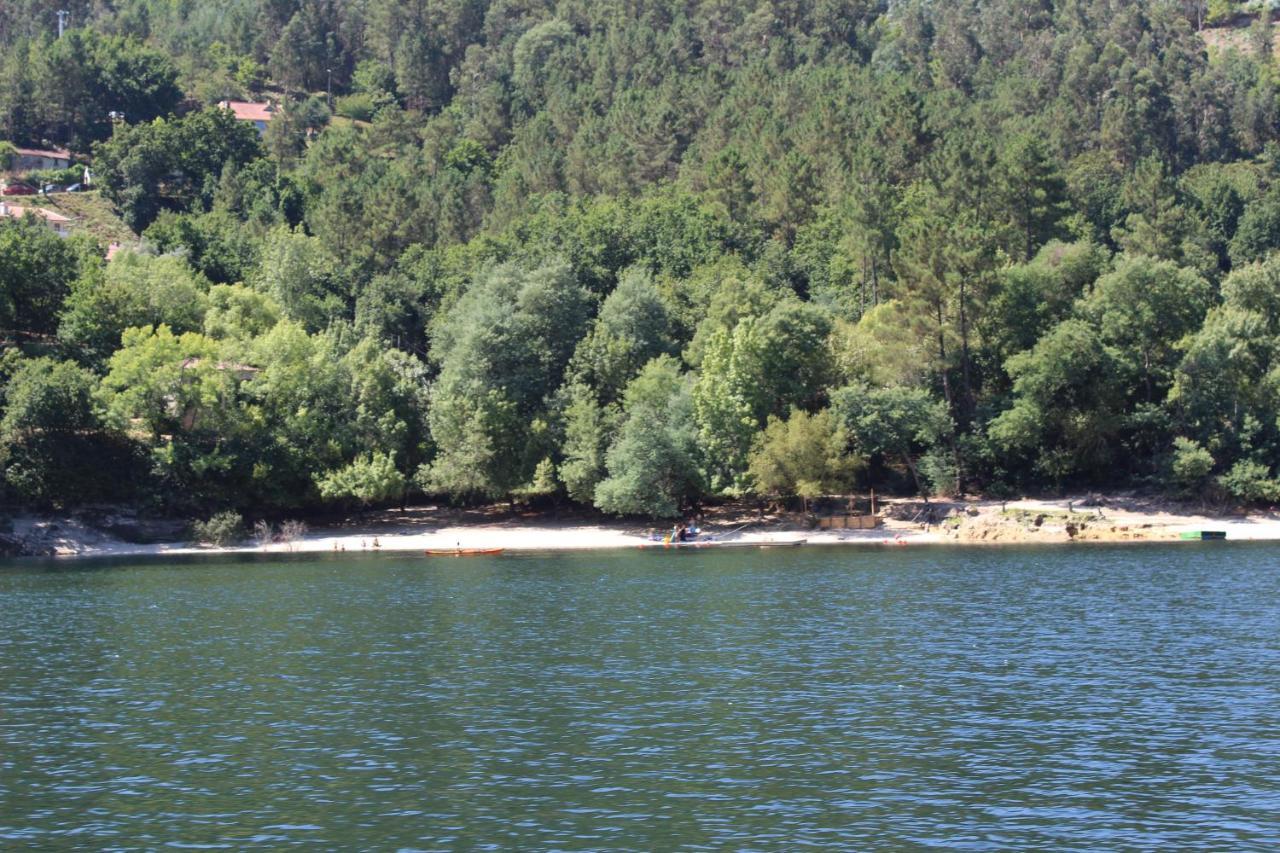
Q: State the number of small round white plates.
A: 0